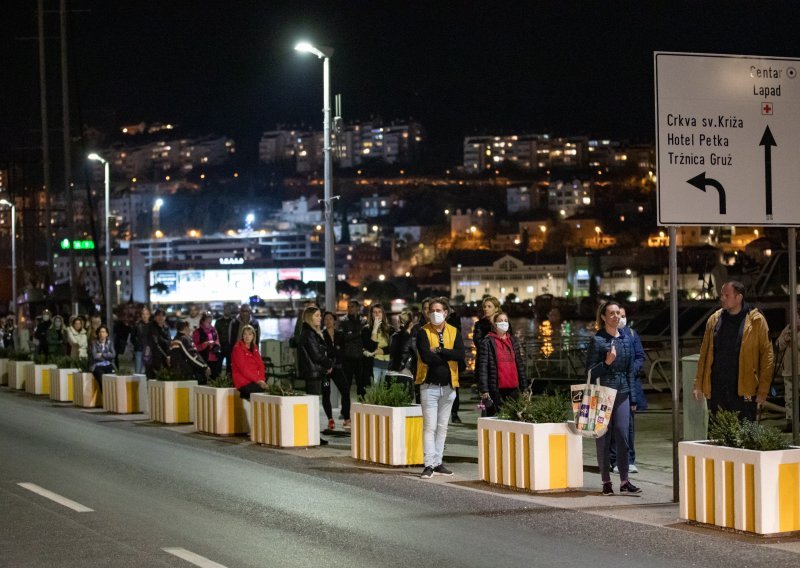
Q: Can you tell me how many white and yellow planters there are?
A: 12